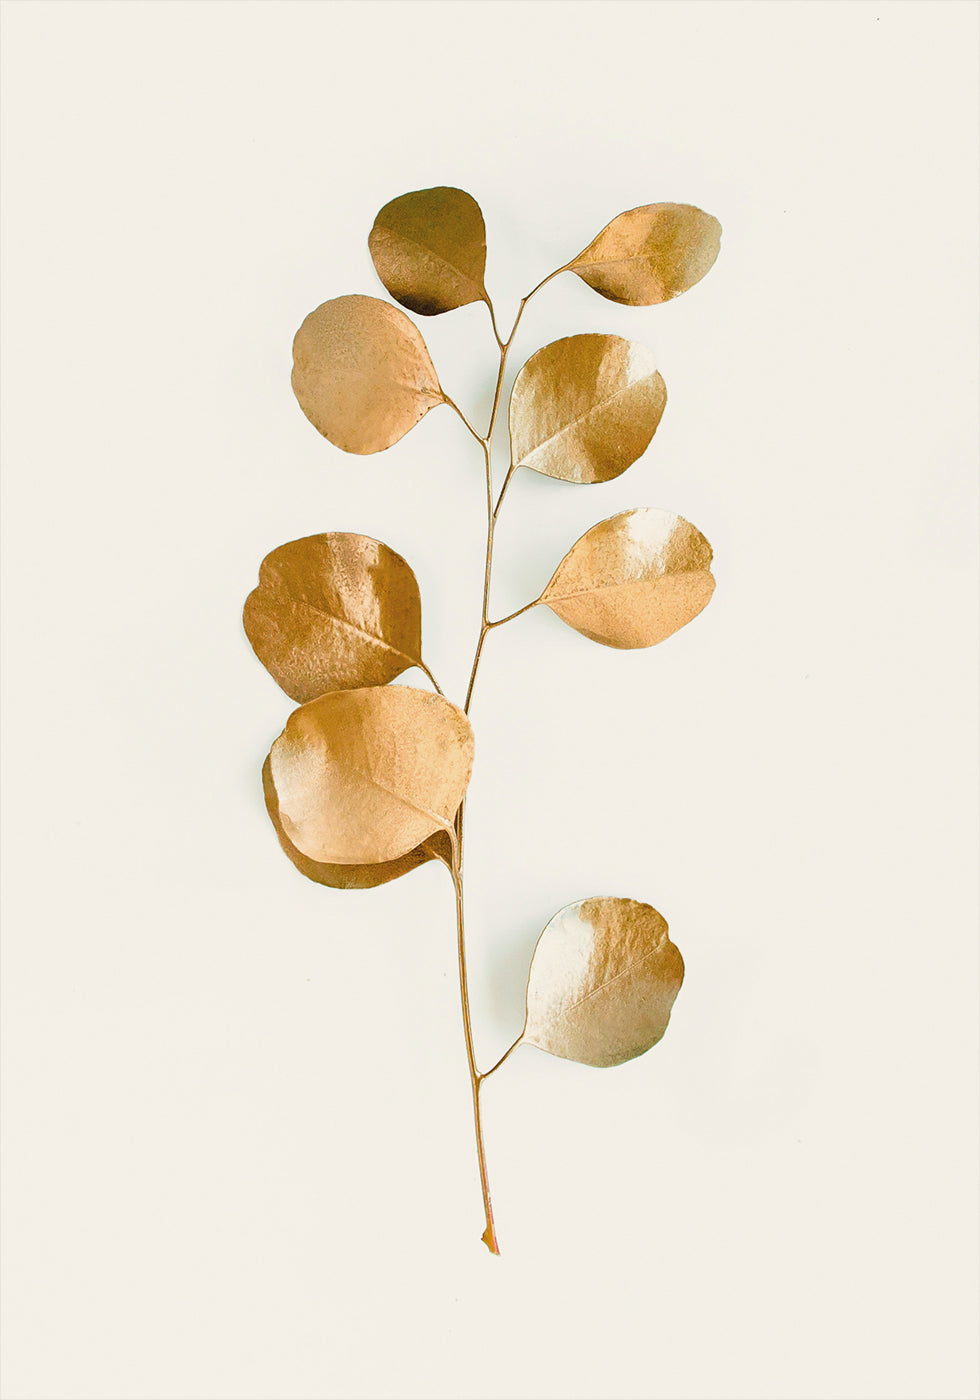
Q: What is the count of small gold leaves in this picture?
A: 9